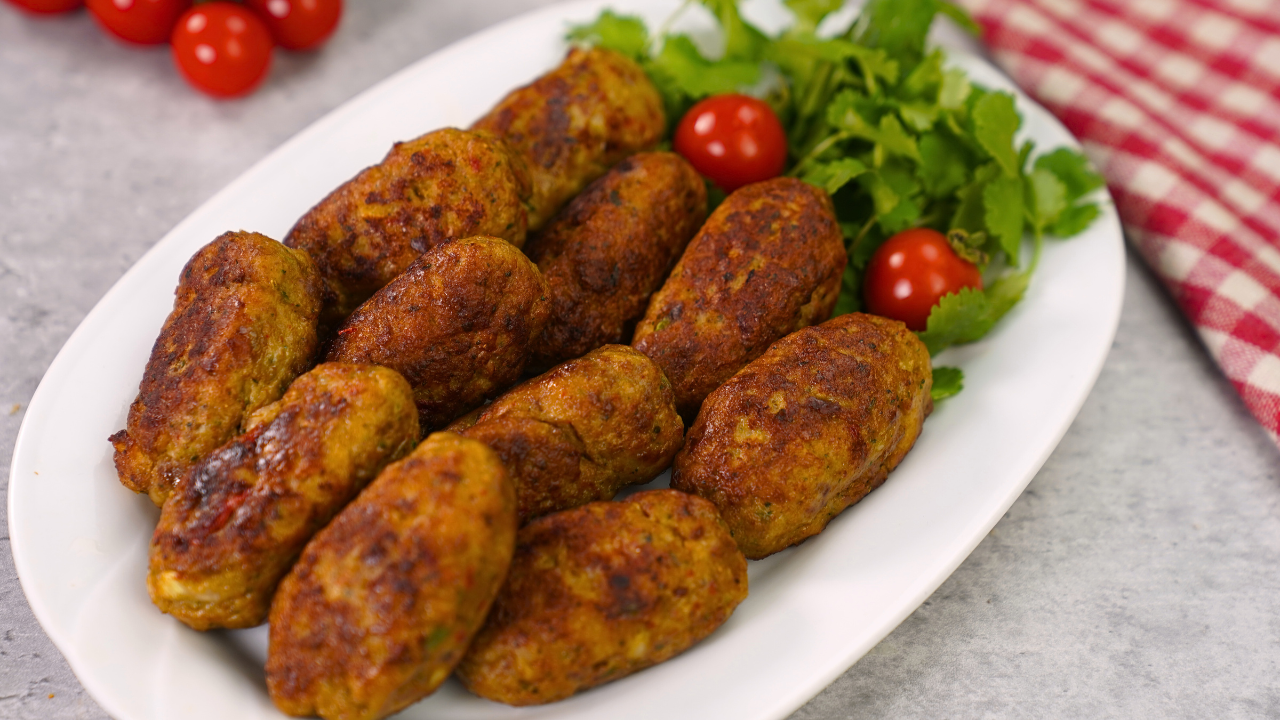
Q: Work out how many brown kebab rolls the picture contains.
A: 11